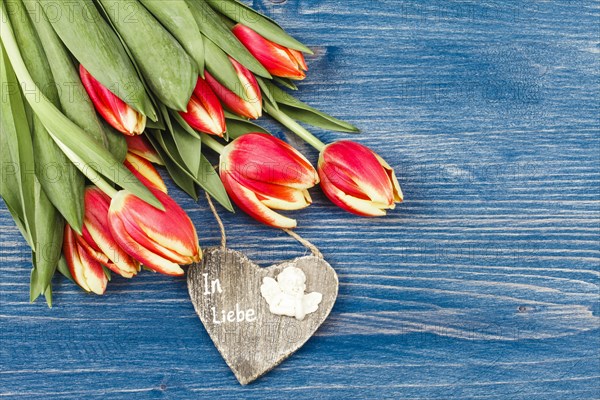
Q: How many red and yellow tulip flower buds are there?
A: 10